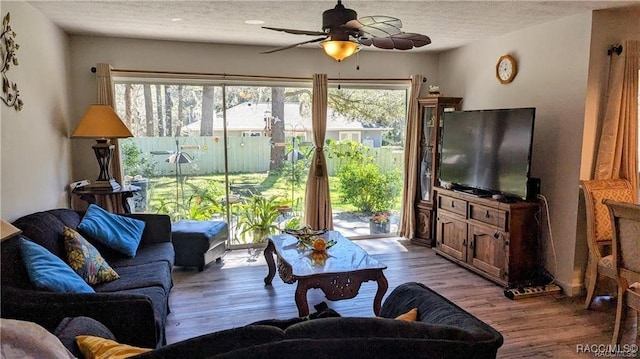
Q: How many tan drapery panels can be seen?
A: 4